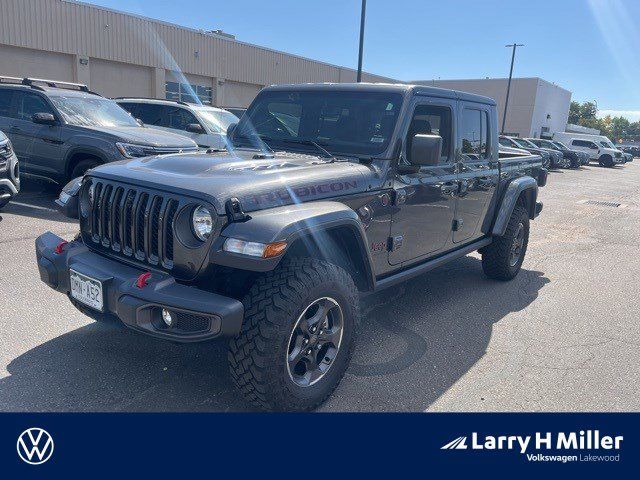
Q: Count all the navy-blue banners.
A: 1